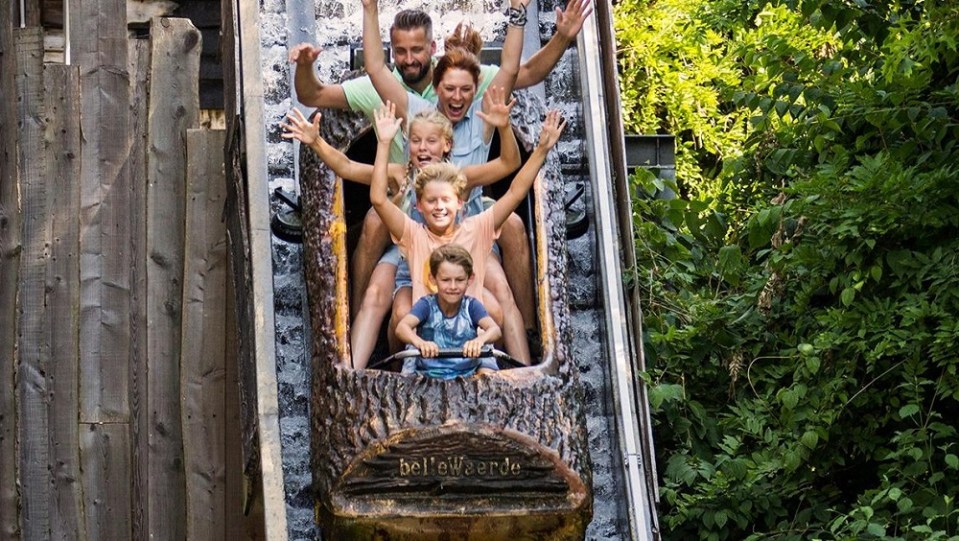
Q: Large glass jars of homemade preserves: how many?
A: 0